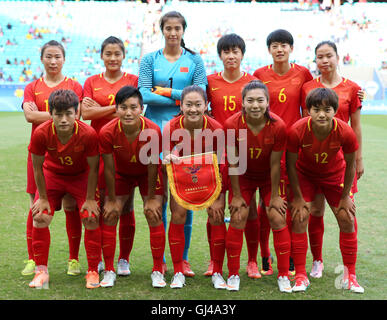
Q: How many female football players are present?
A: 11